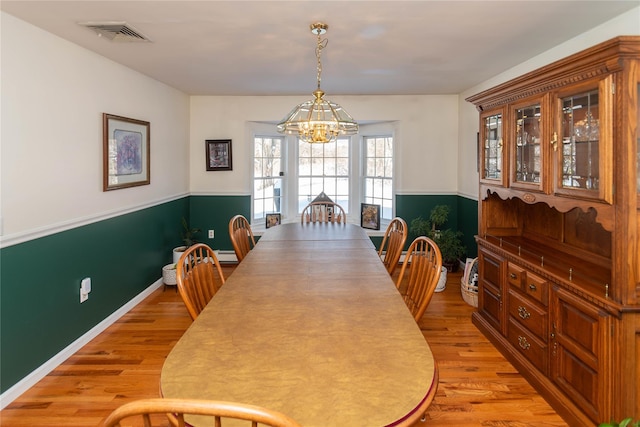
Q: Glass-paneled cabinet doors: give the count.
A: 3